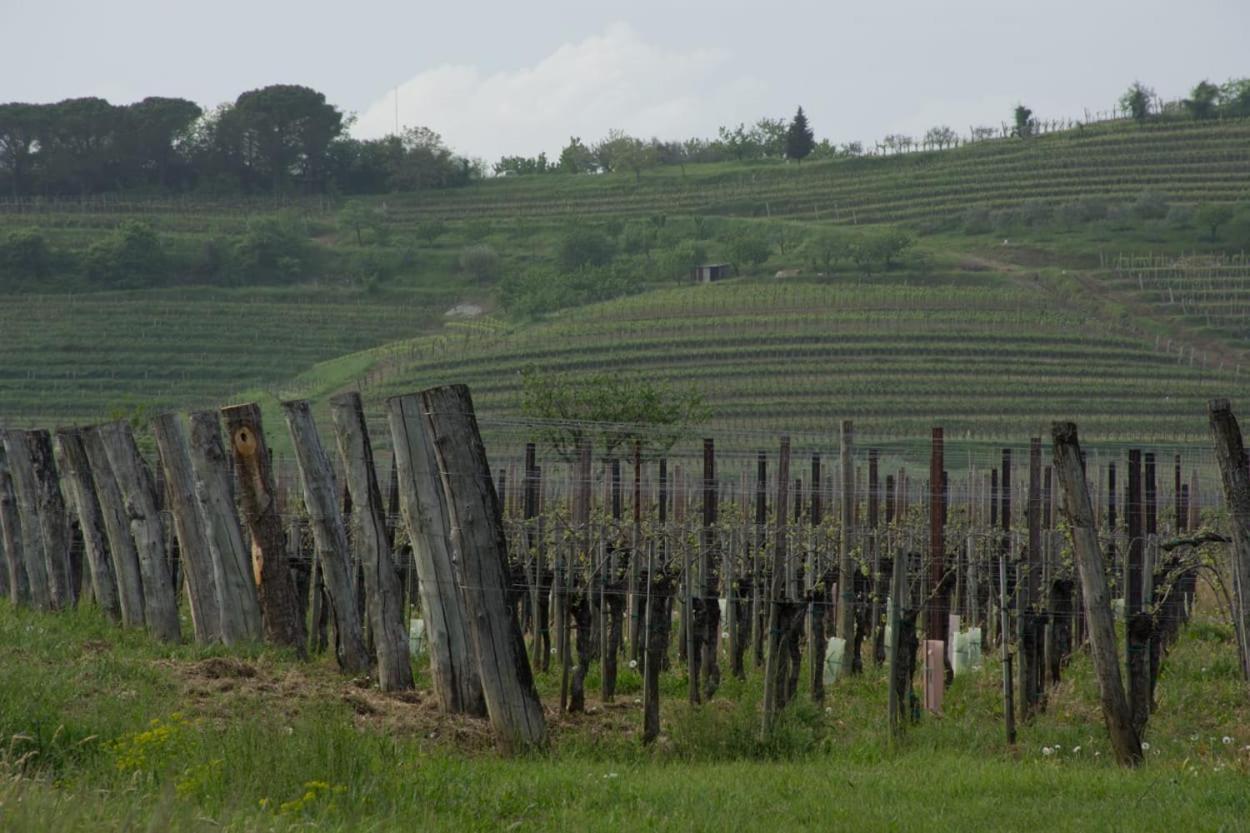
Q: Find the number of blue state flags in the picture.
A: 0